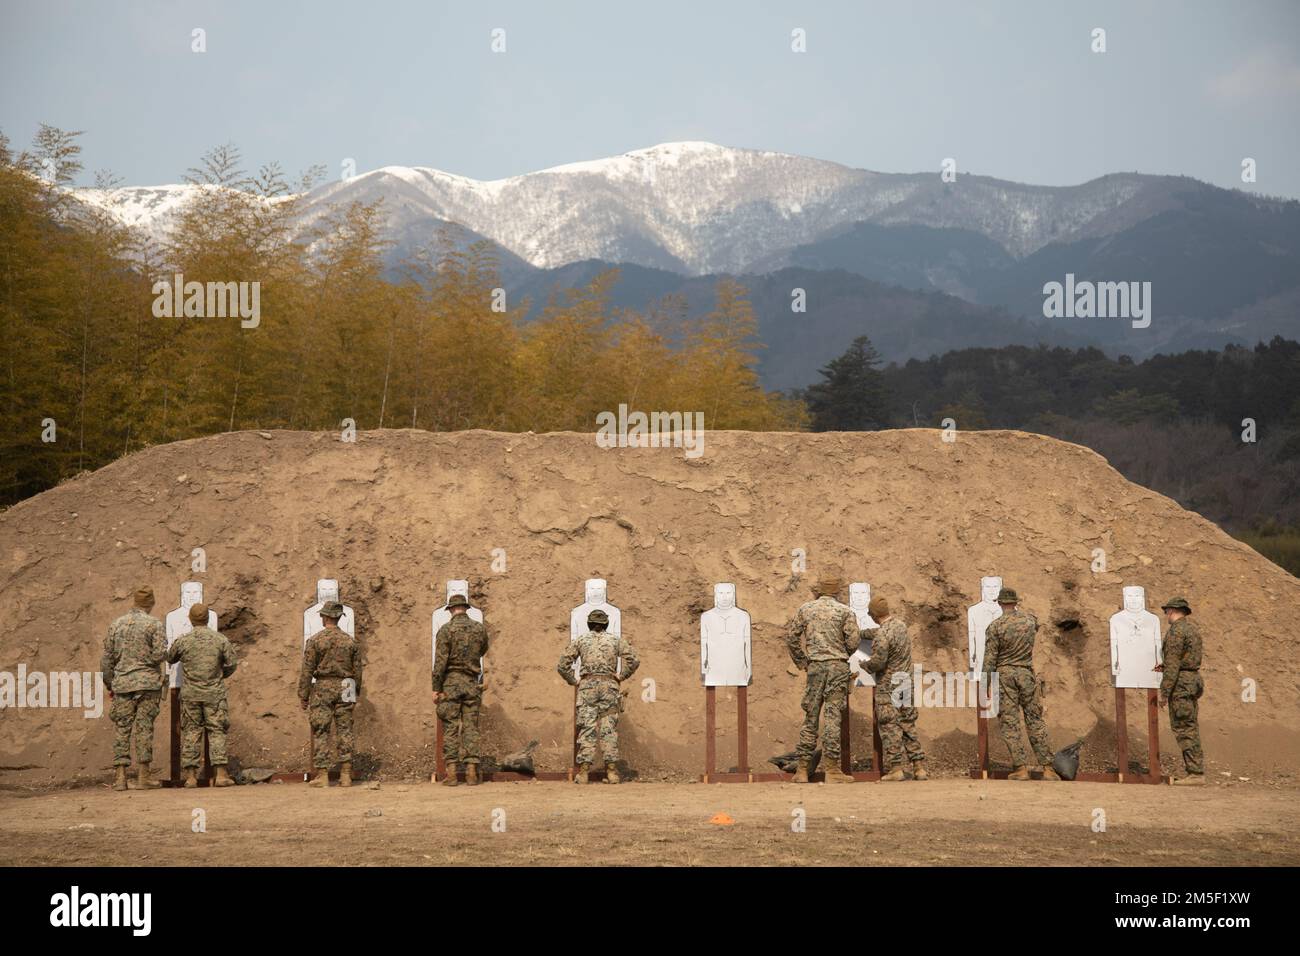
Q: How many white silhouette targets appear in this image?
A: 8